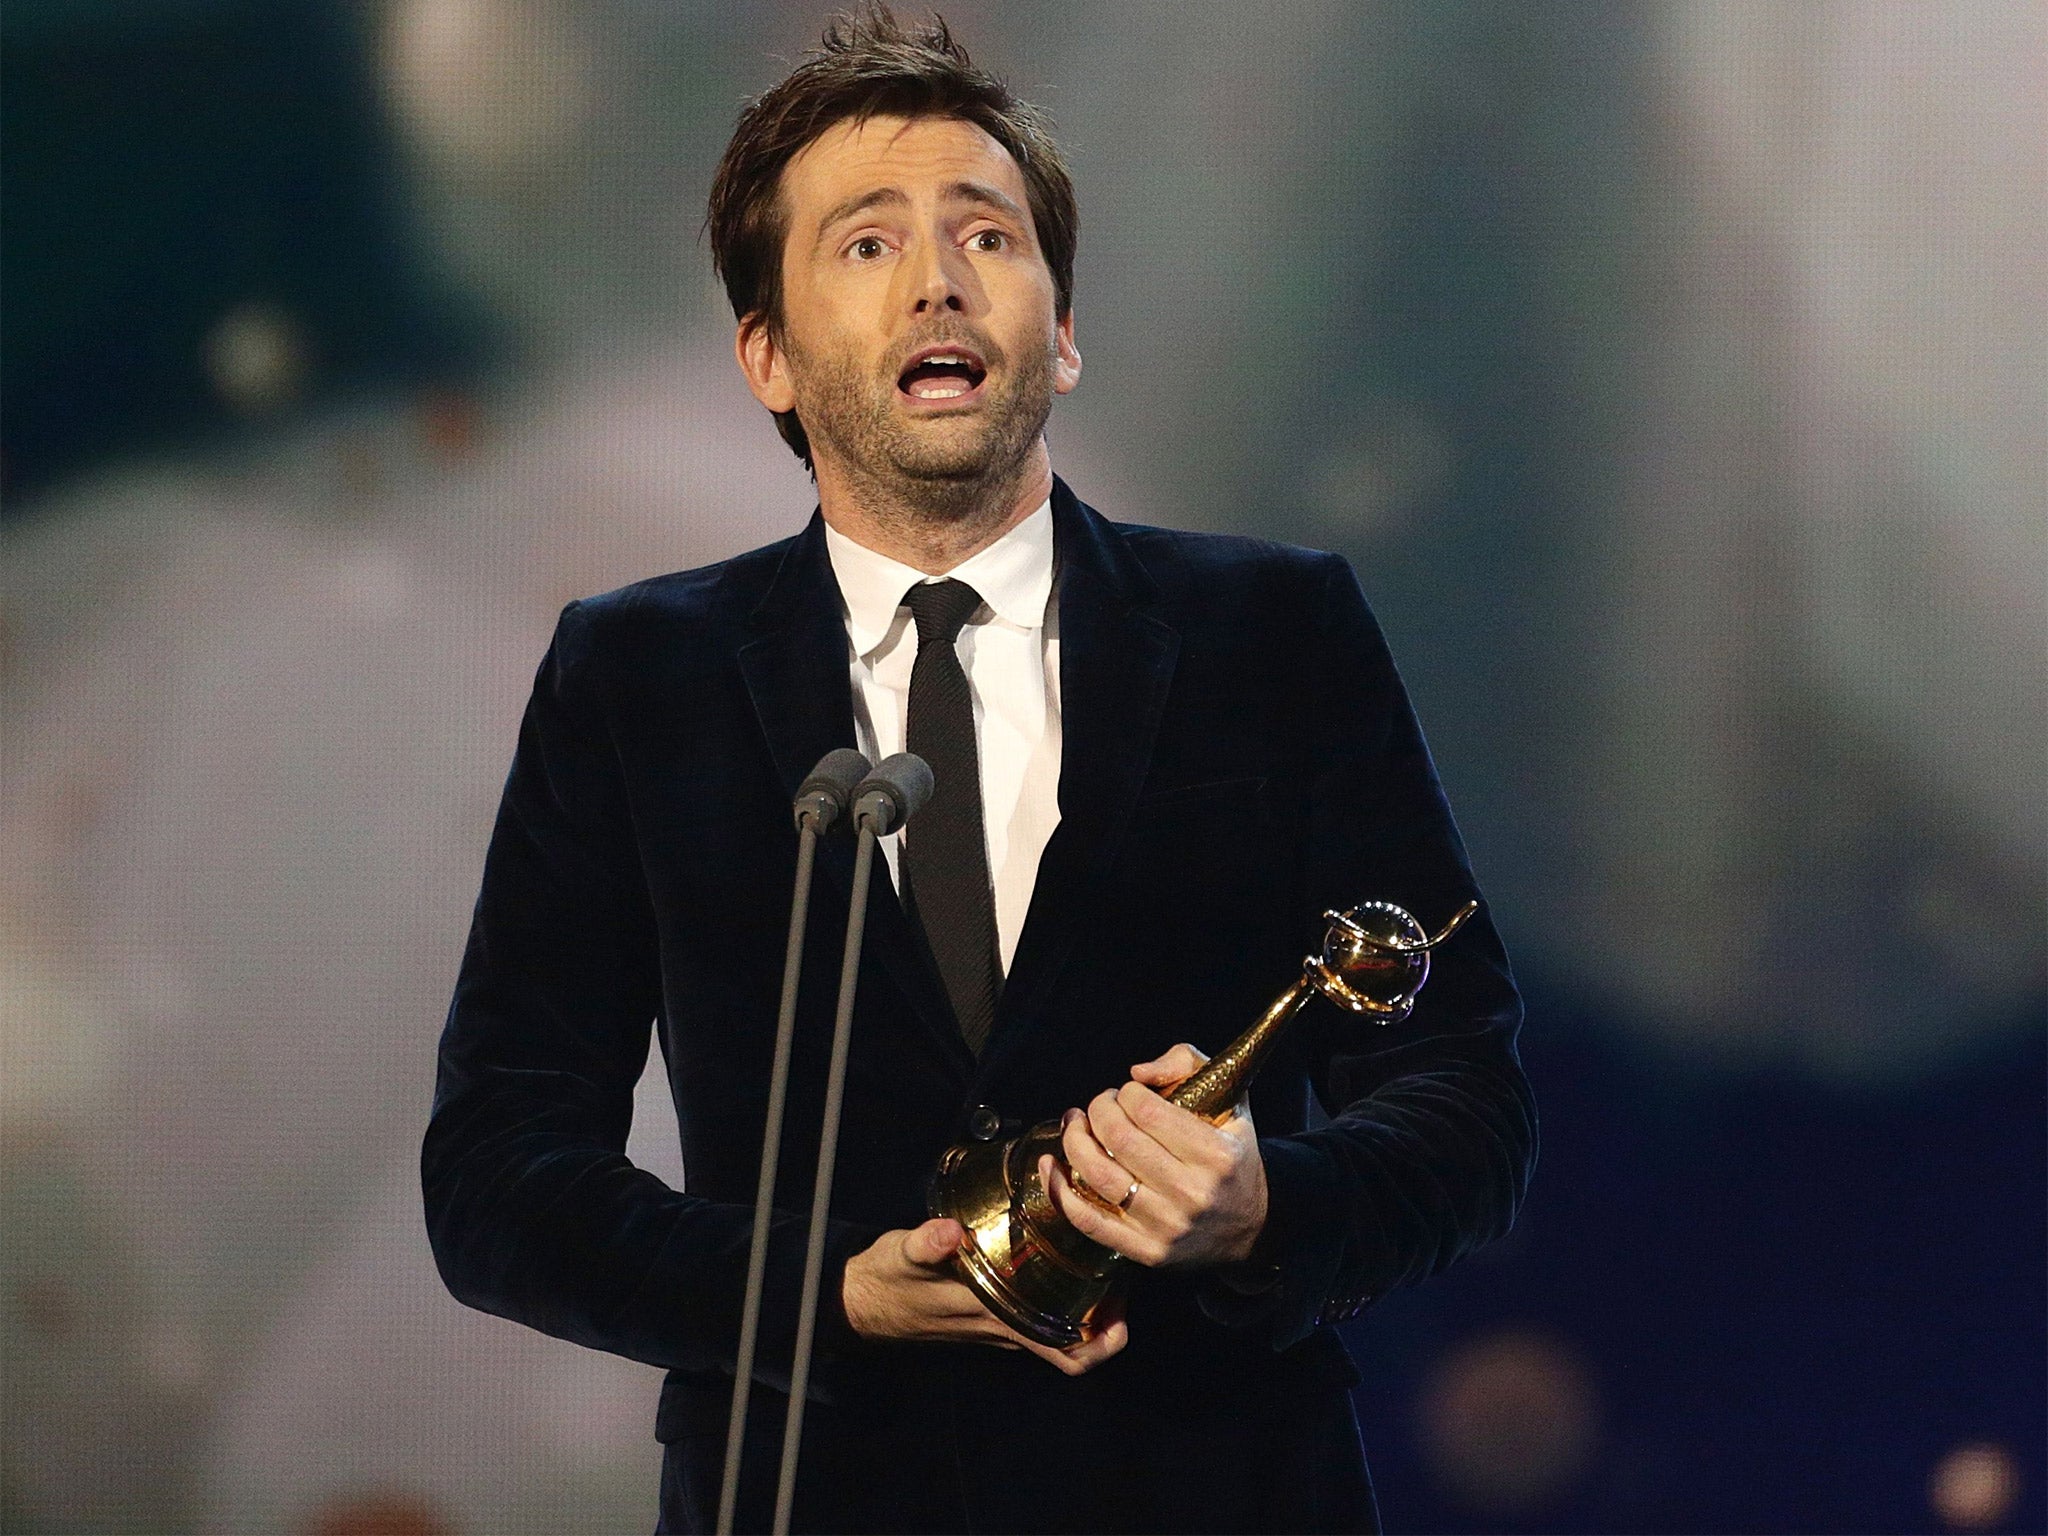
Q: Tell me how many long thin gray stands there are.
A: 2